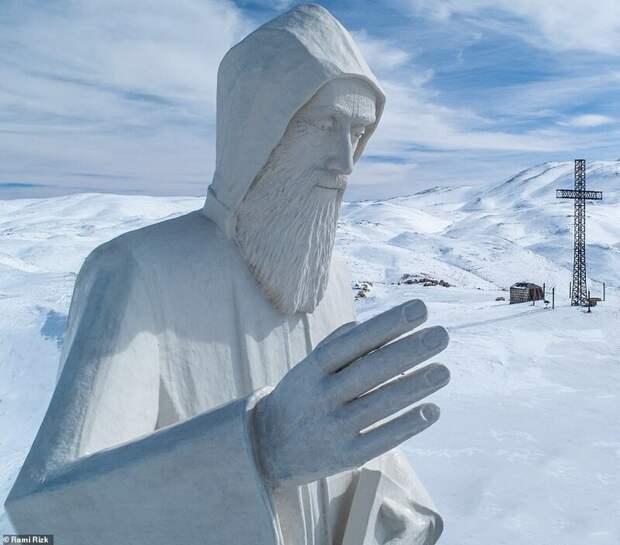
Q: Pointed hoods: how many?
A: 1